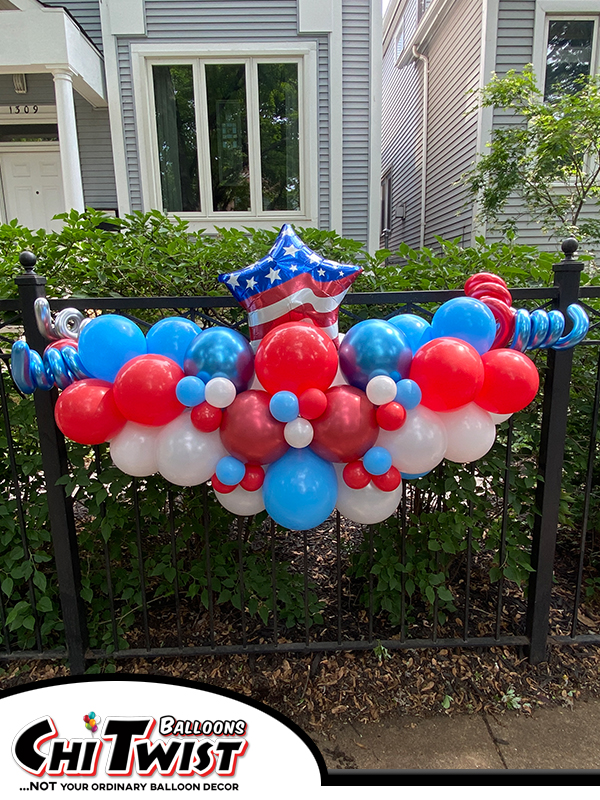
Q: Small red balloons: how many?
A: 7